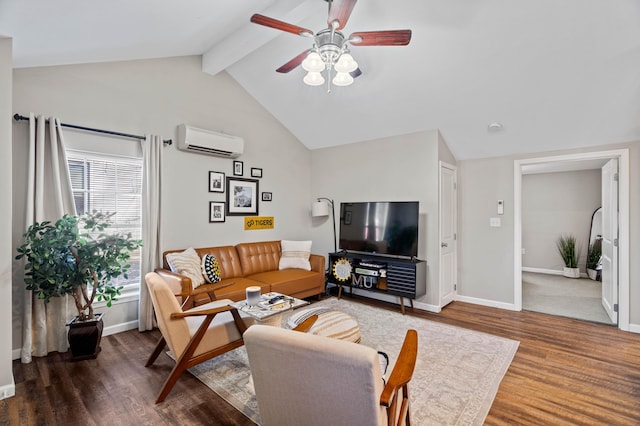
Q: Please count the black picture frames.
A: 6